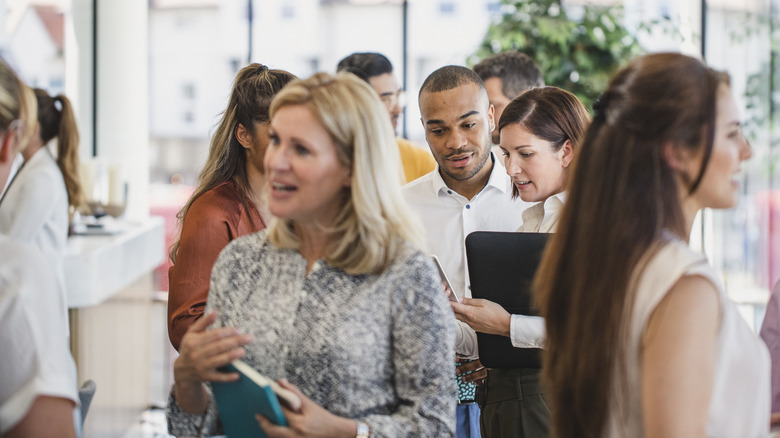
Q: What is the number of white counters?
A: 1